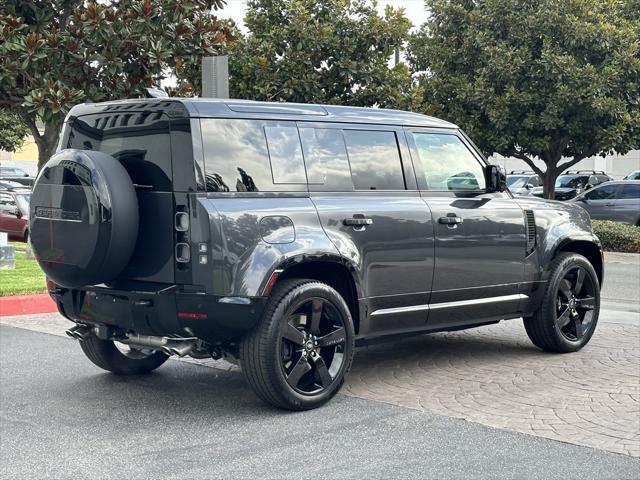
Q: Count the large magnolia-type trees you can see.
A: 3